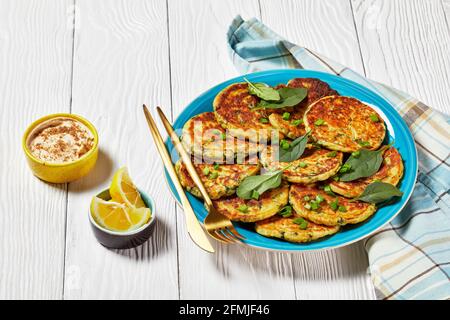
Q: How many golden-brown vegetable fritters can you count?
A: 11